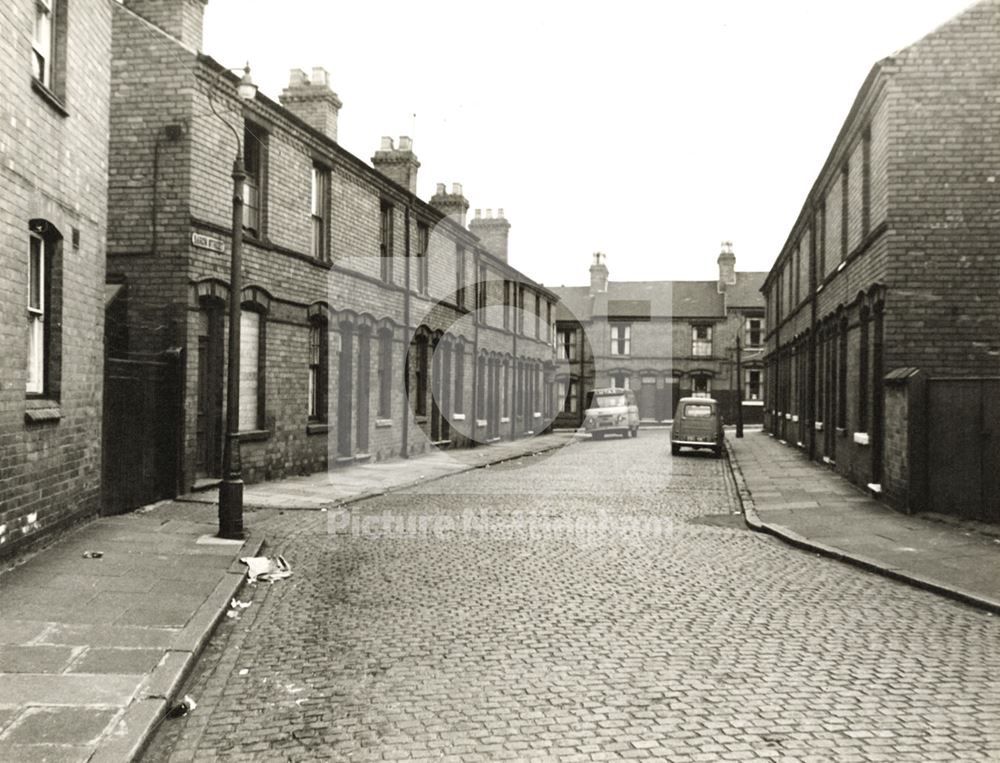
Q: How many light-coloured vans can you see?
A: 1